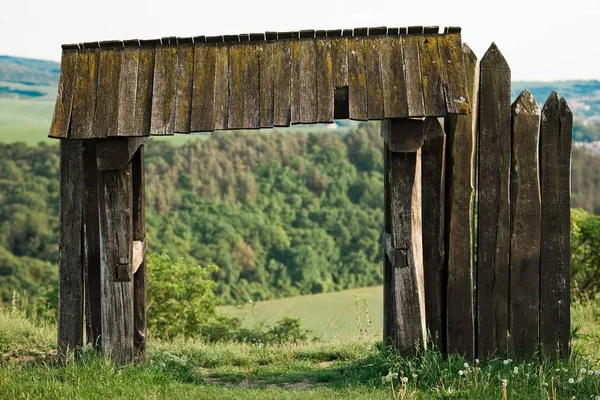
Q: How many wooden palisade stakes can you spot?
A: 5